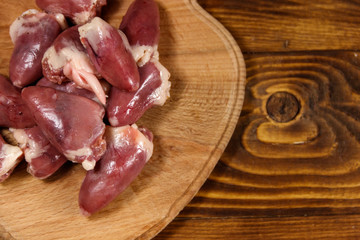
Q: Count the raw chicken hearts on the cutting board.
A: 12